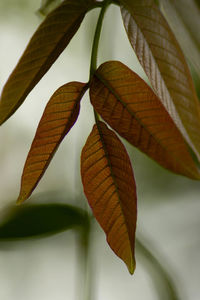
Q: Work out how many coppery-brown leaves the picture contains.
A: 5